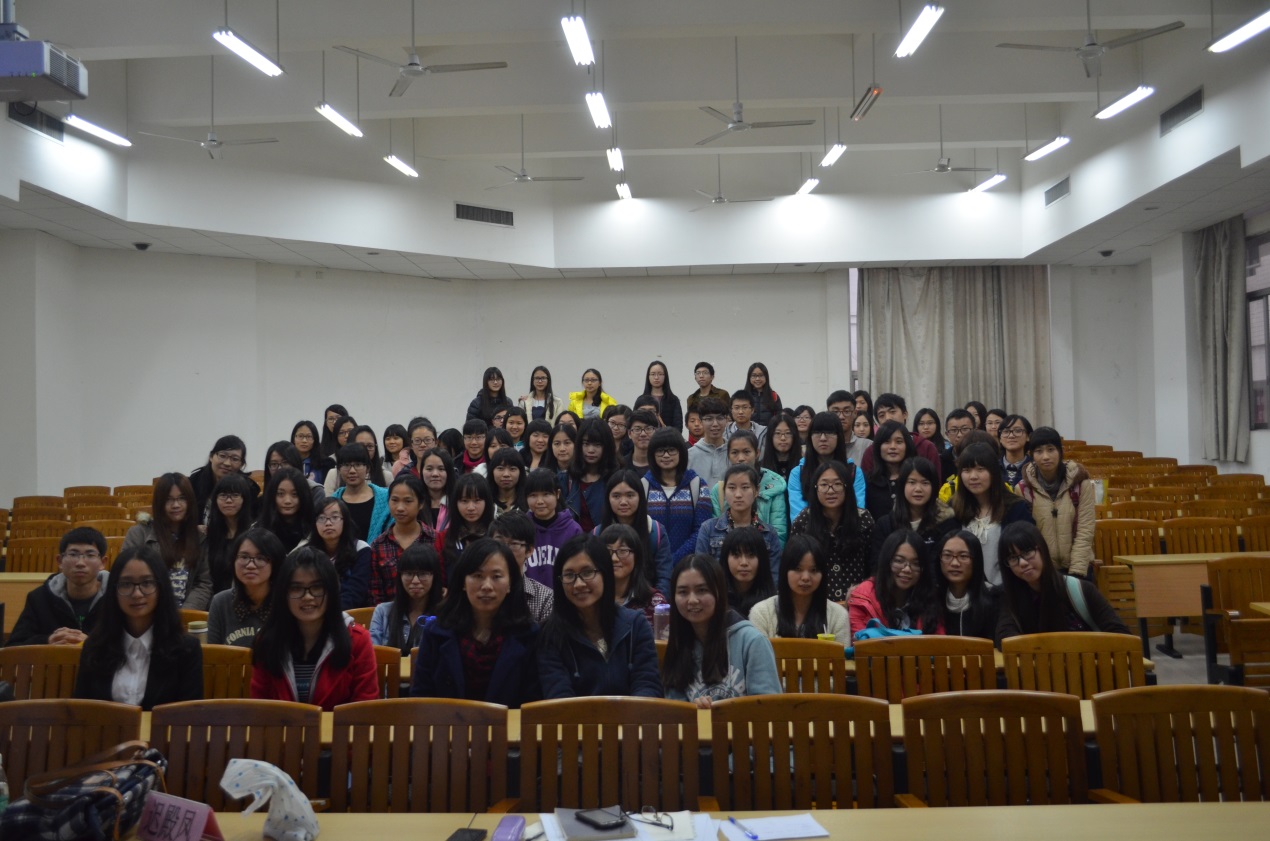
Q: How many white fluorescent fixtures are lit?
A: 15